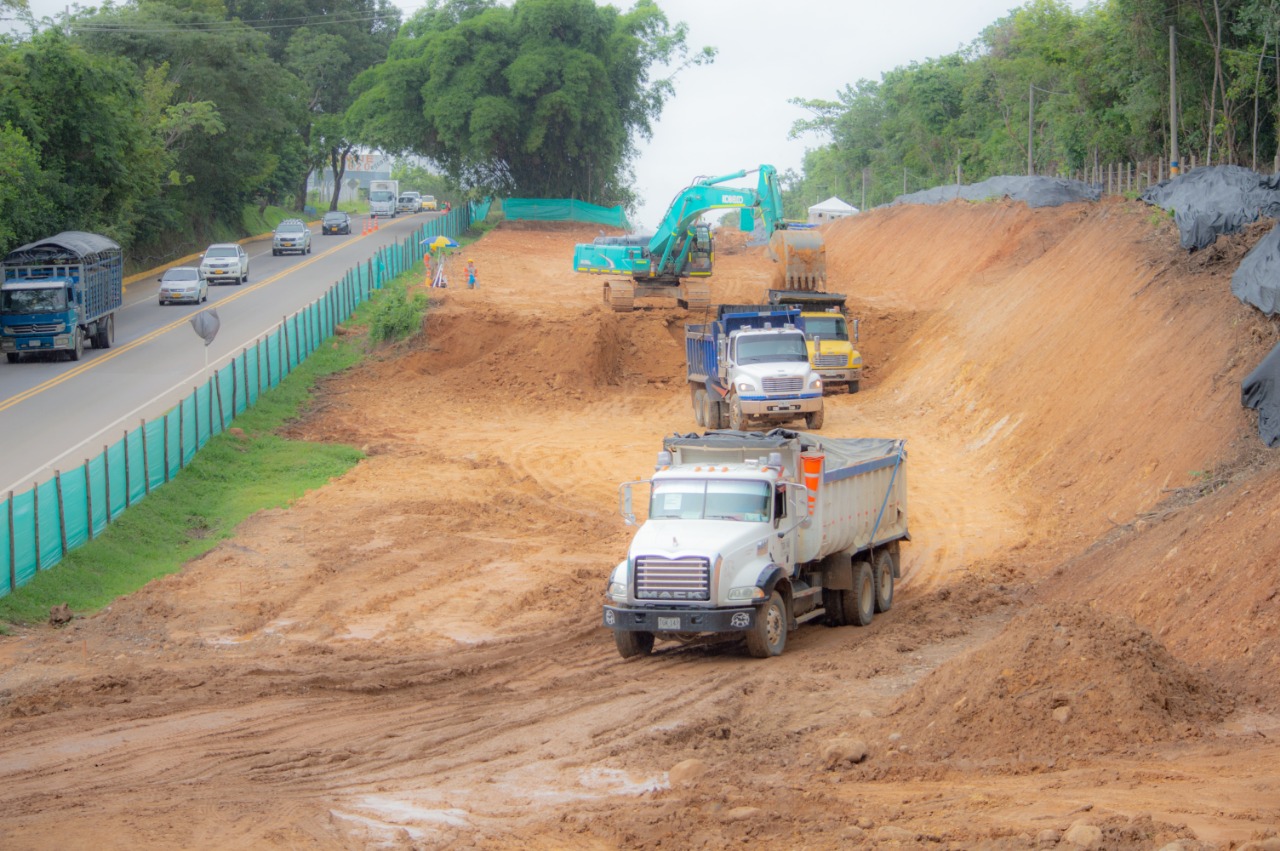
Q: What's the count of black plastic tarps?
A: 4